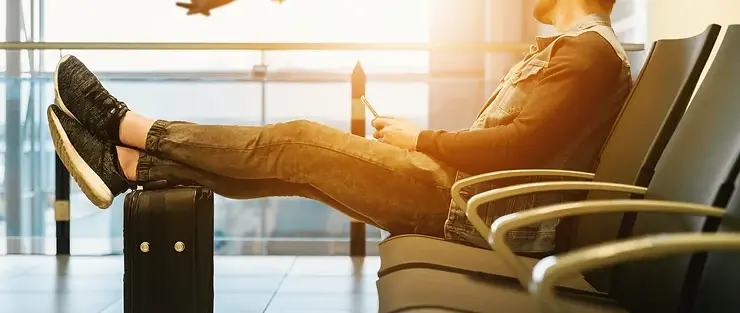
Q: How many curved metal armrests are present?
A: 4